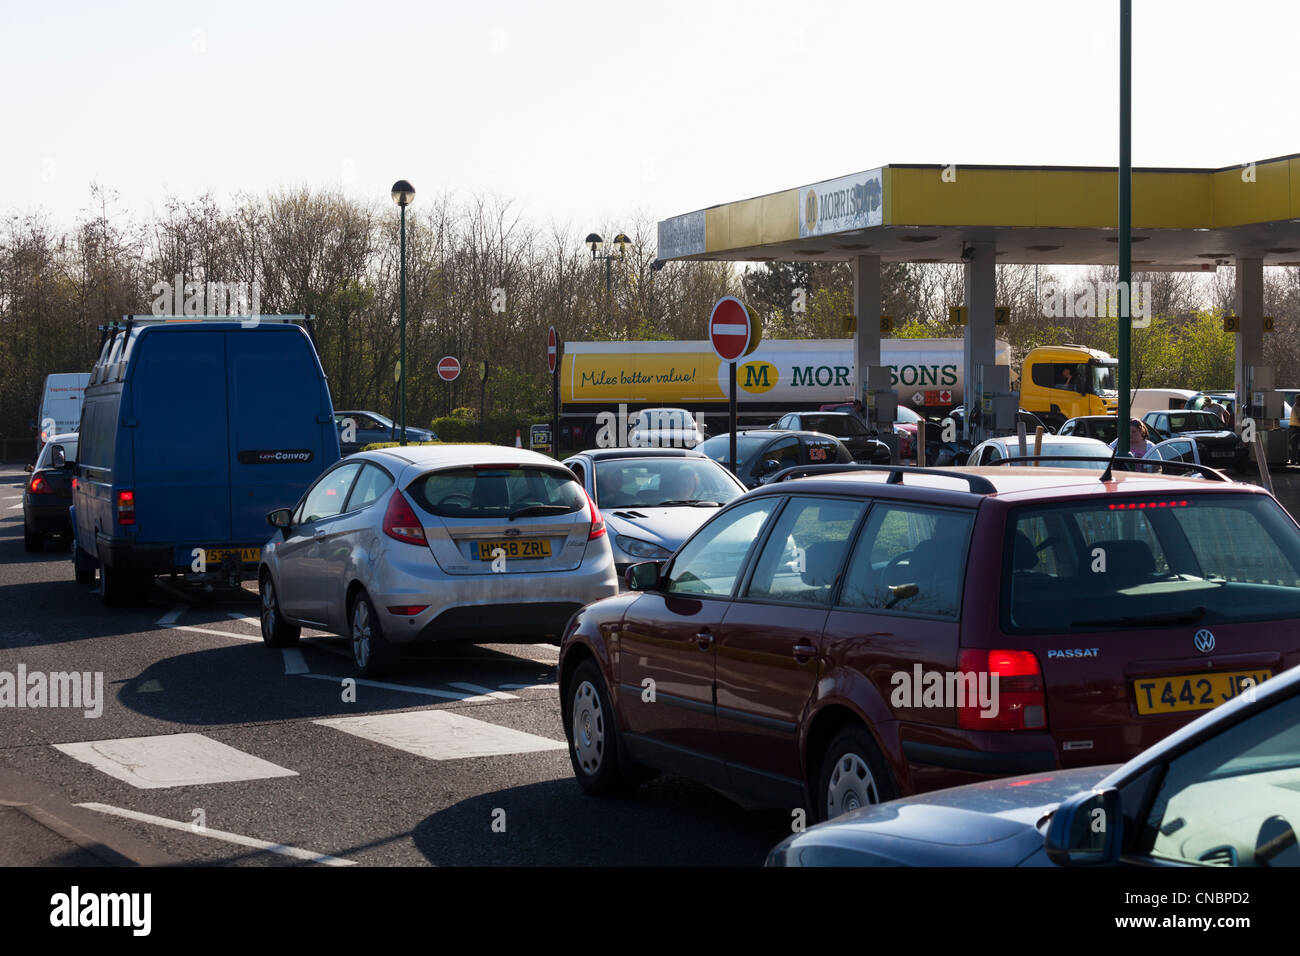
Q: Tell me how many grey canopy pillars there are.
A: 3